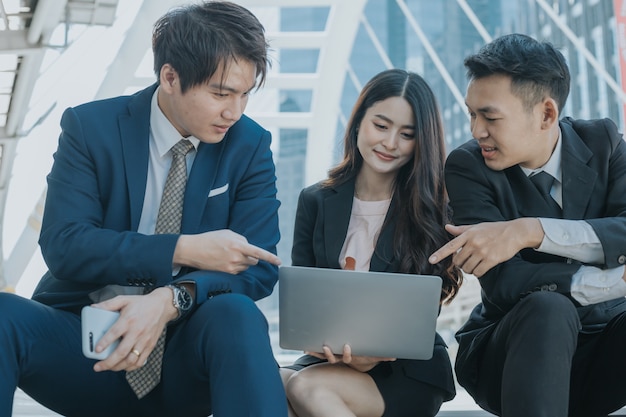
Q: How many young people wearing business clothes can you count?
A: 3